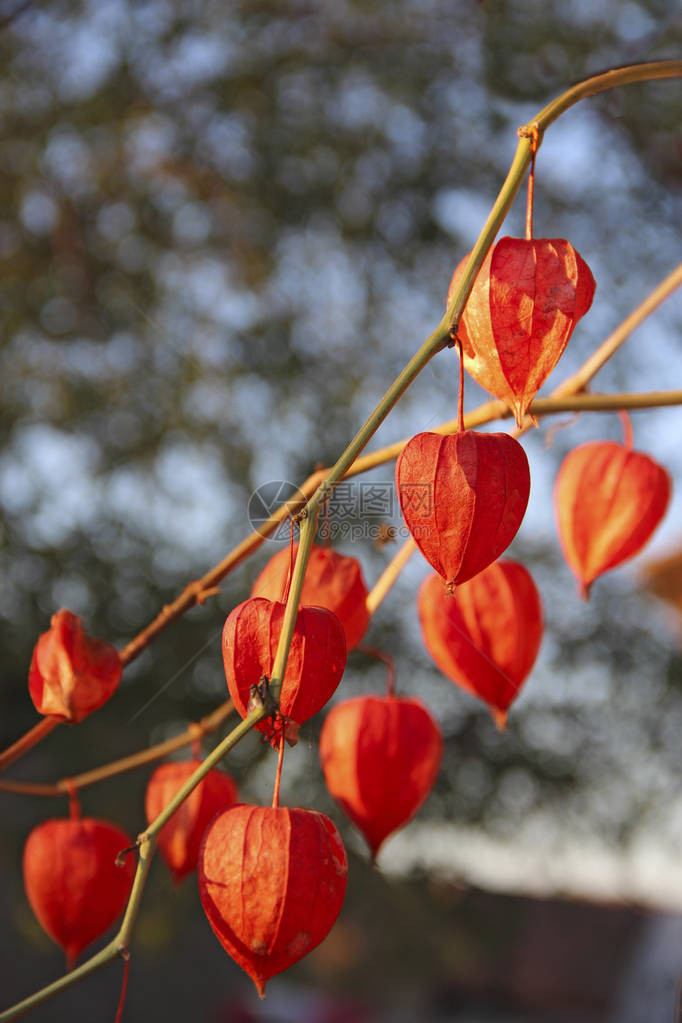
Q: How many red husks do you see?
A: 11